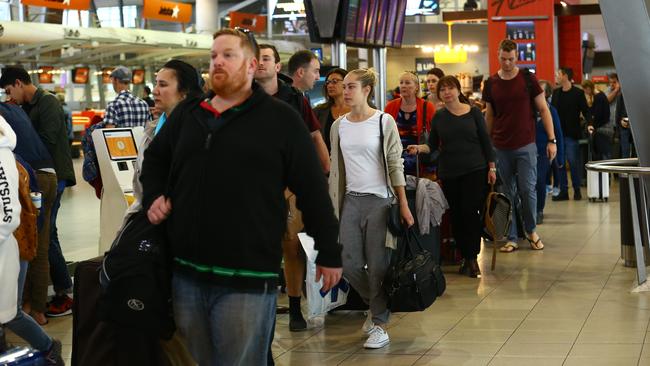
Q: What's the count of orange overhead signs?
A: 3